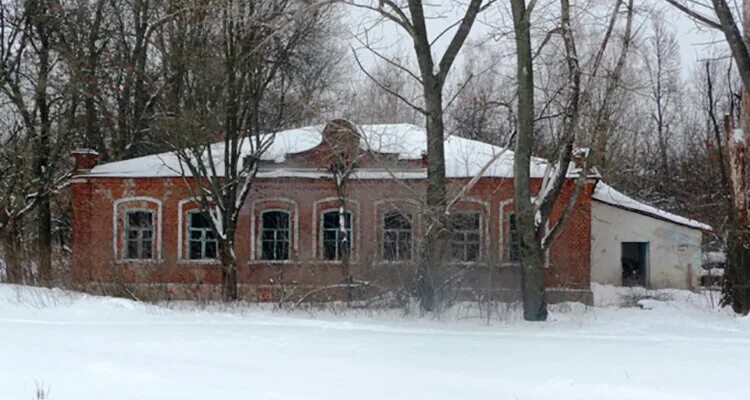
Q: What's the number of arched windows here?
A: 7